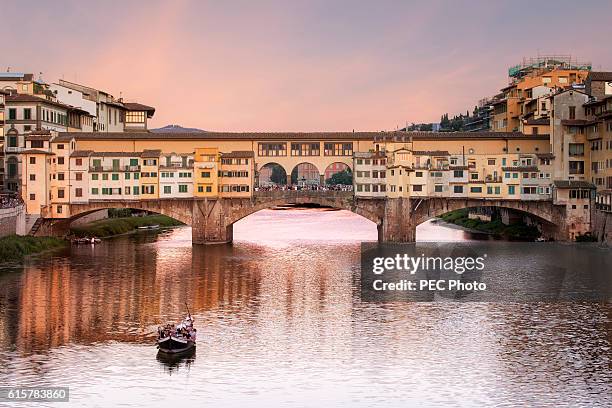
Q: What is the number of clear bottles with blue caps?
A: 0